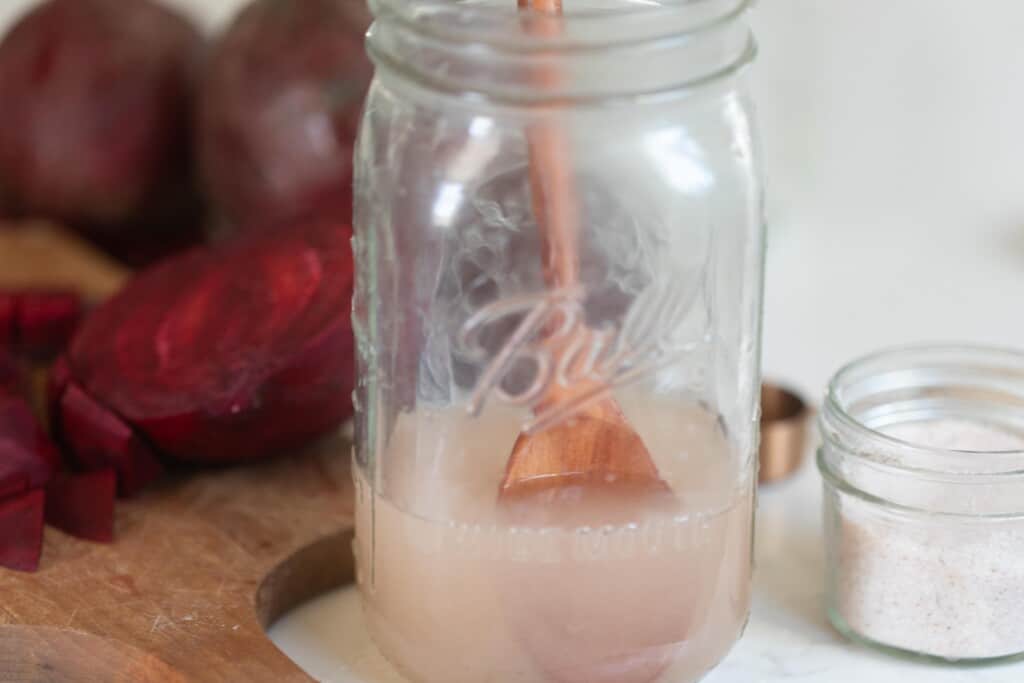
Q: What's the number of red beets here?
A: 3